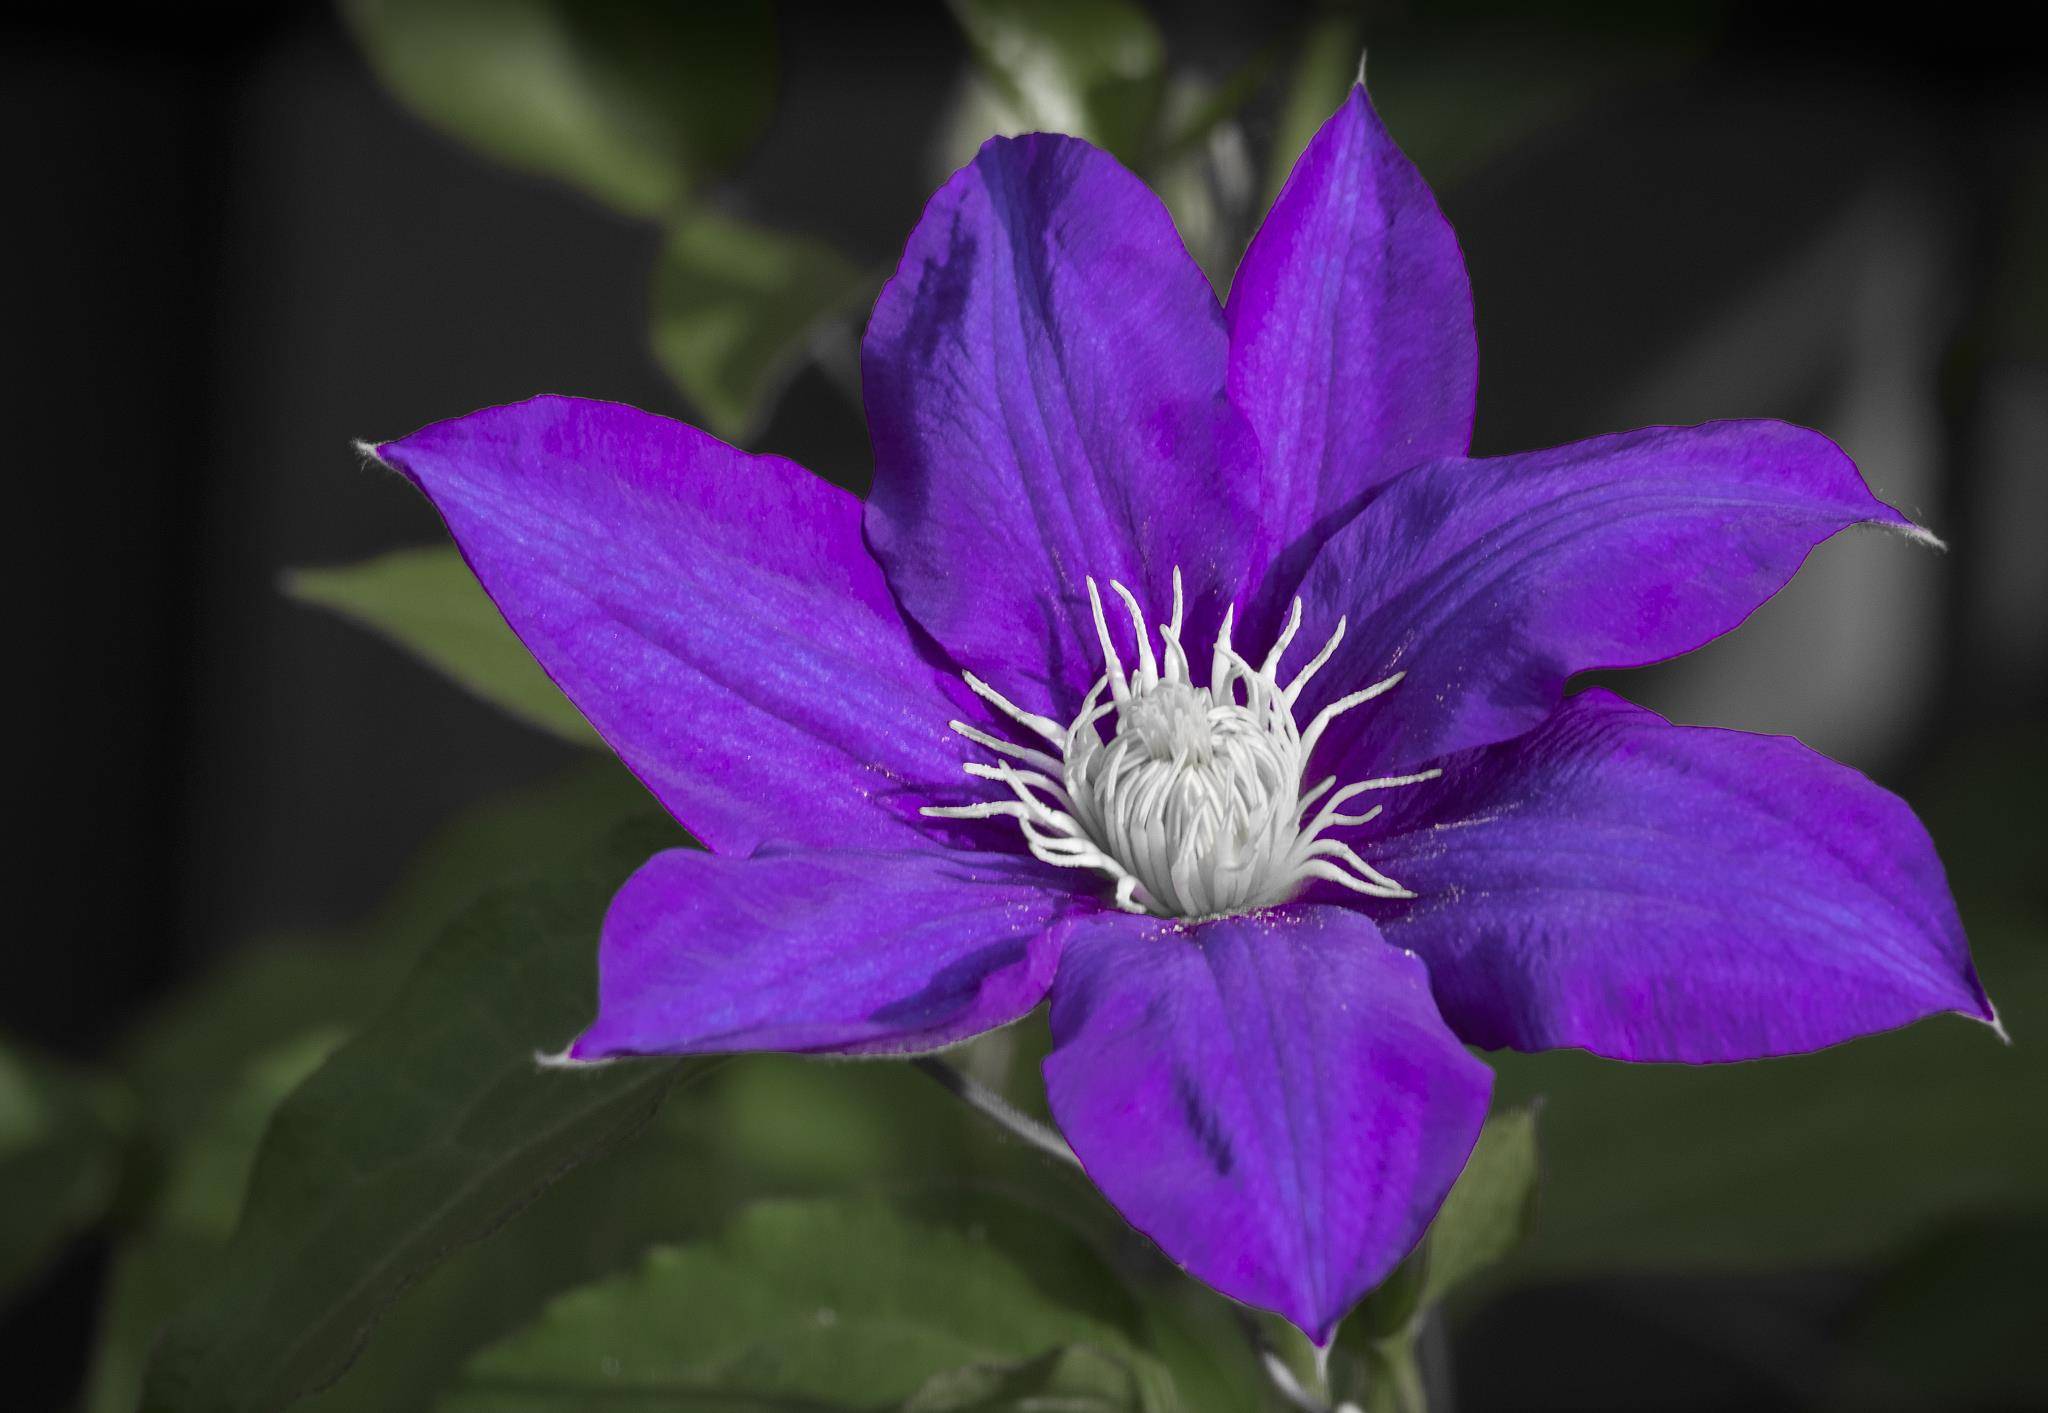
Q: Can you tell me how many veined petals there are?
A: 7